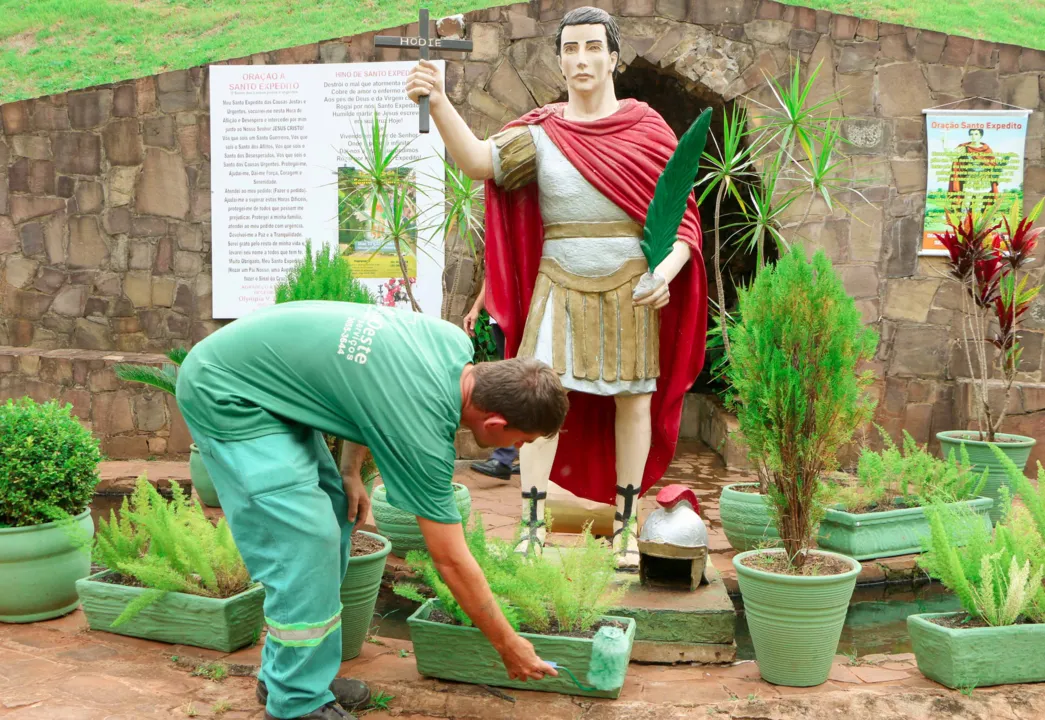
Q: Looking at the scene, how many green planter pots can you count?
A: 11